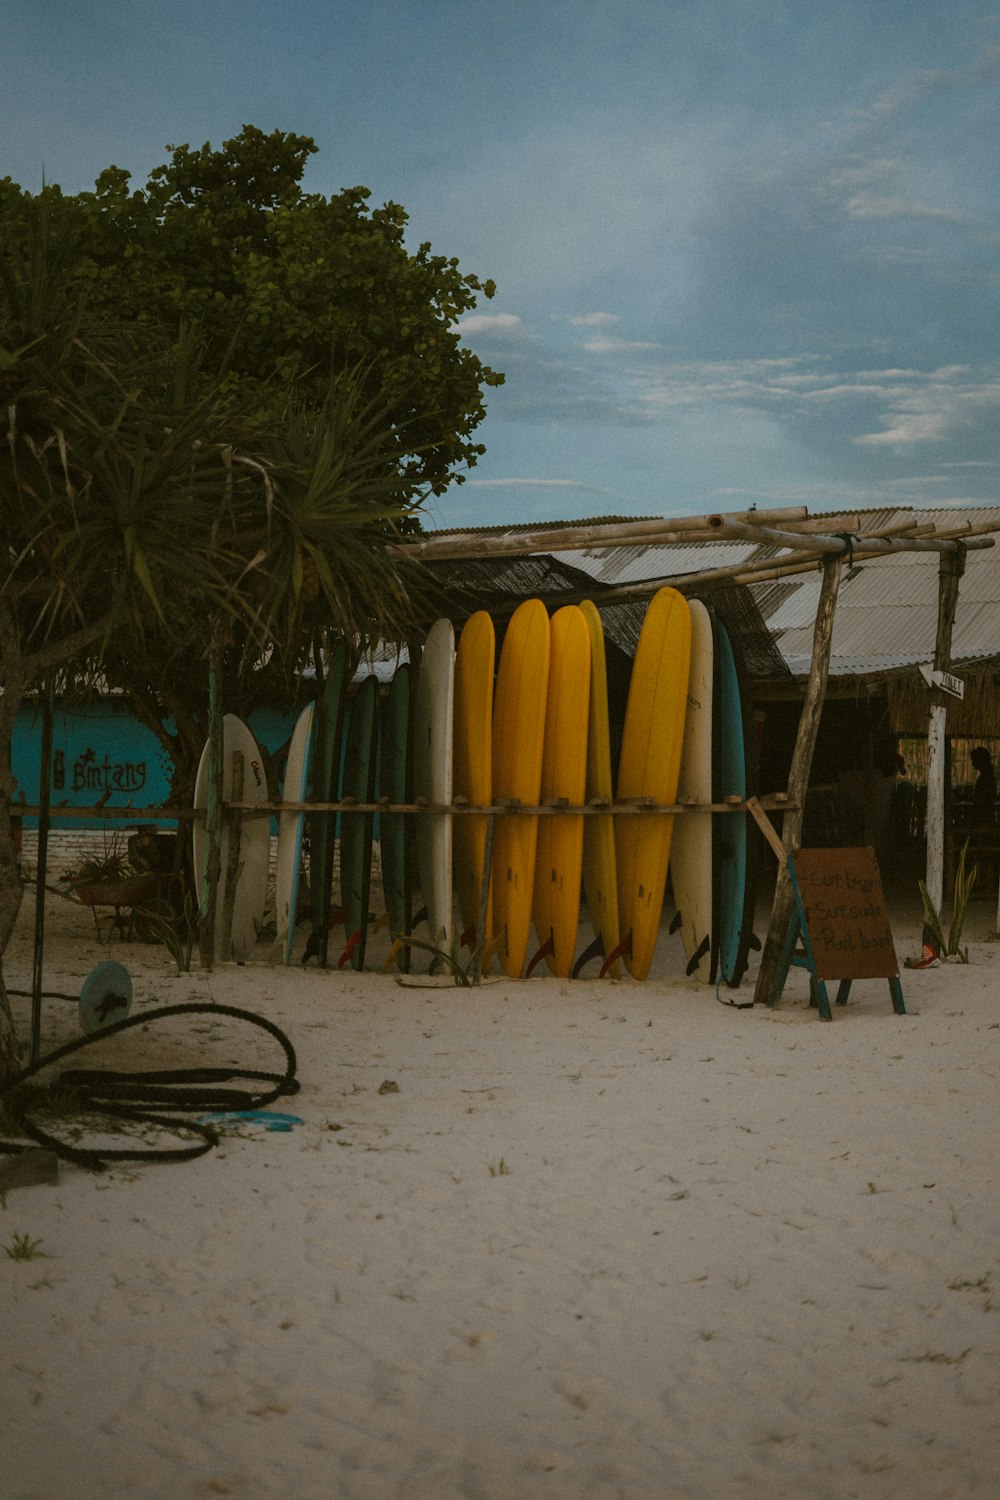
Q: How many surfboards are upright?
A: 13